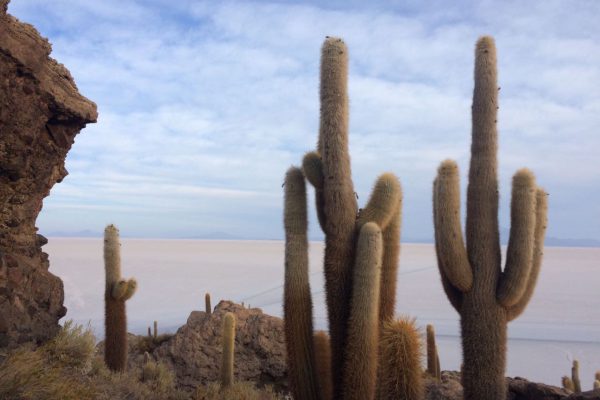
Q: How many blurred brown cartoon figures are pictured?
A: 0